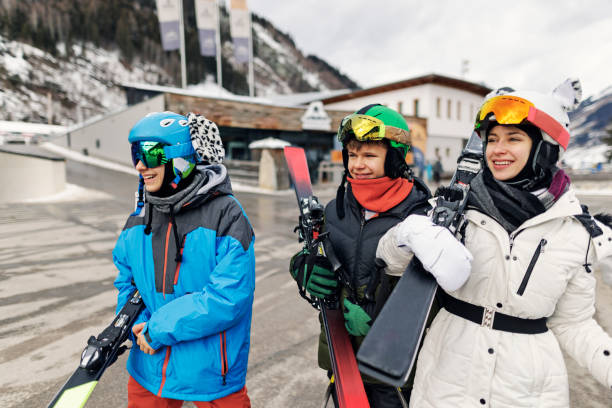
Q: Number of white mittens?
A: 1